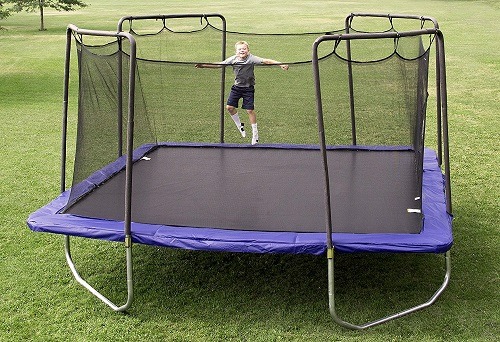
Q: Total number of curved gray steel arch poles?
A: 4